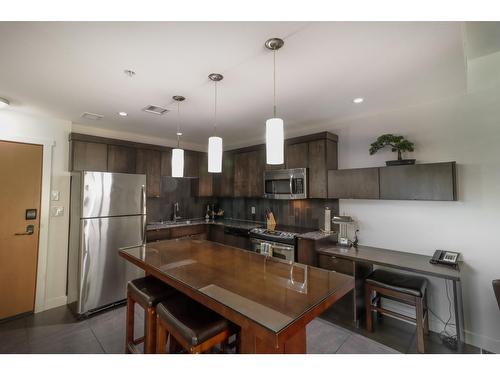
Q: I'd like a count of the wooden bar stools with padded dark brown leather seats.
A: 3